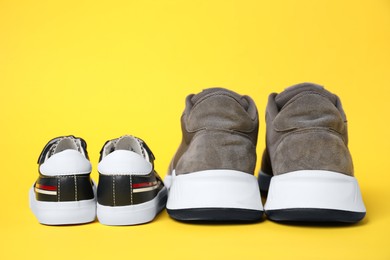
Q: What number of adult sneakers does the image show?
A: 2